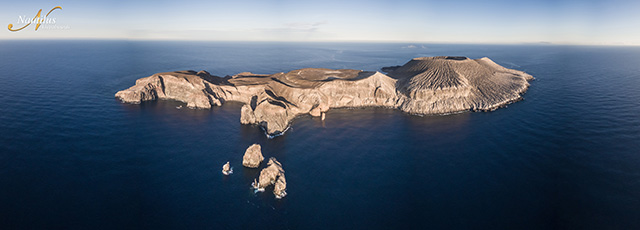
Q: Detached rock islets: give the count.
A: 3